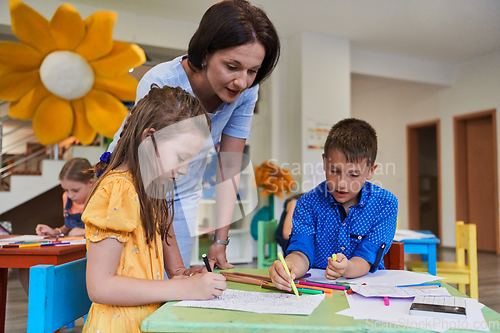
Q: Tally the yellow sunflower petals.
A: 11